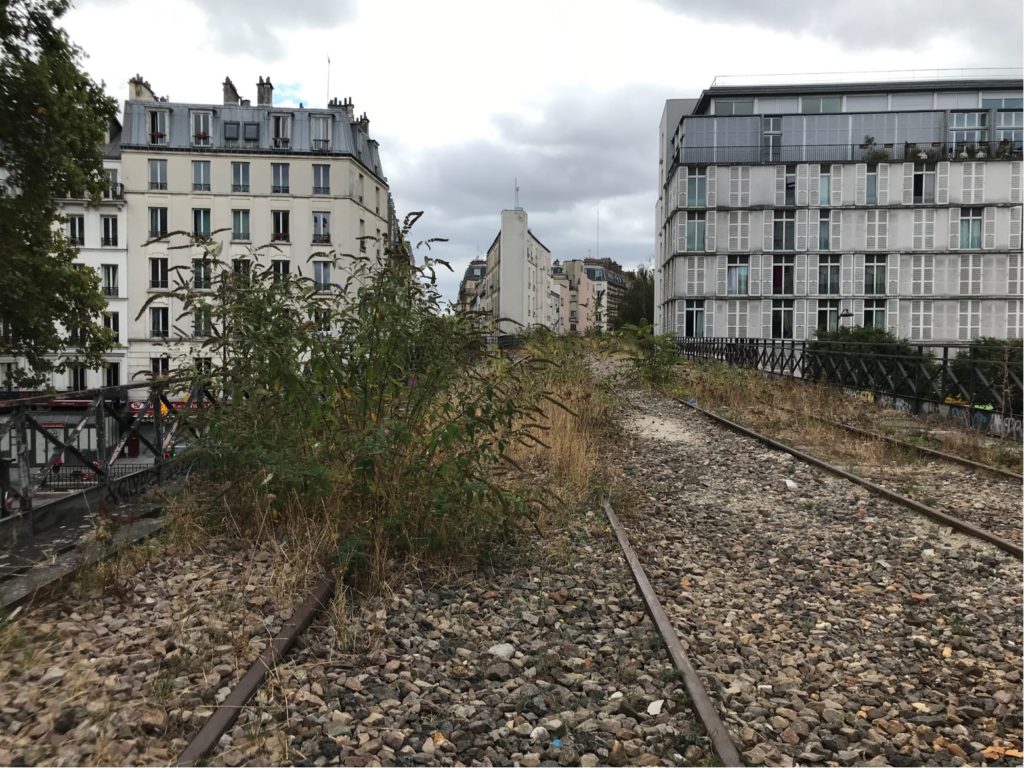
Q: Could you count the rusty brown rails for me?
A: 4